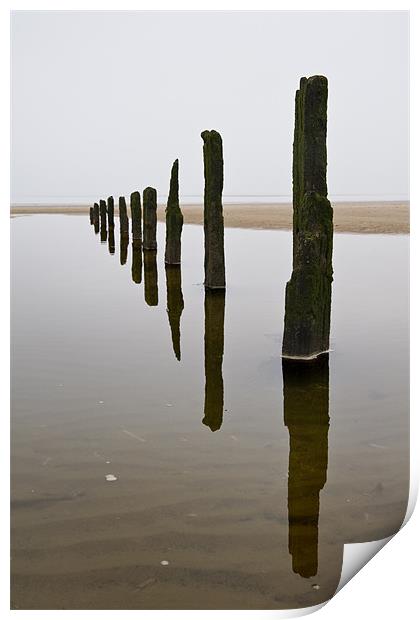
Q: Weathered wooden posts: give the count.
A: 10